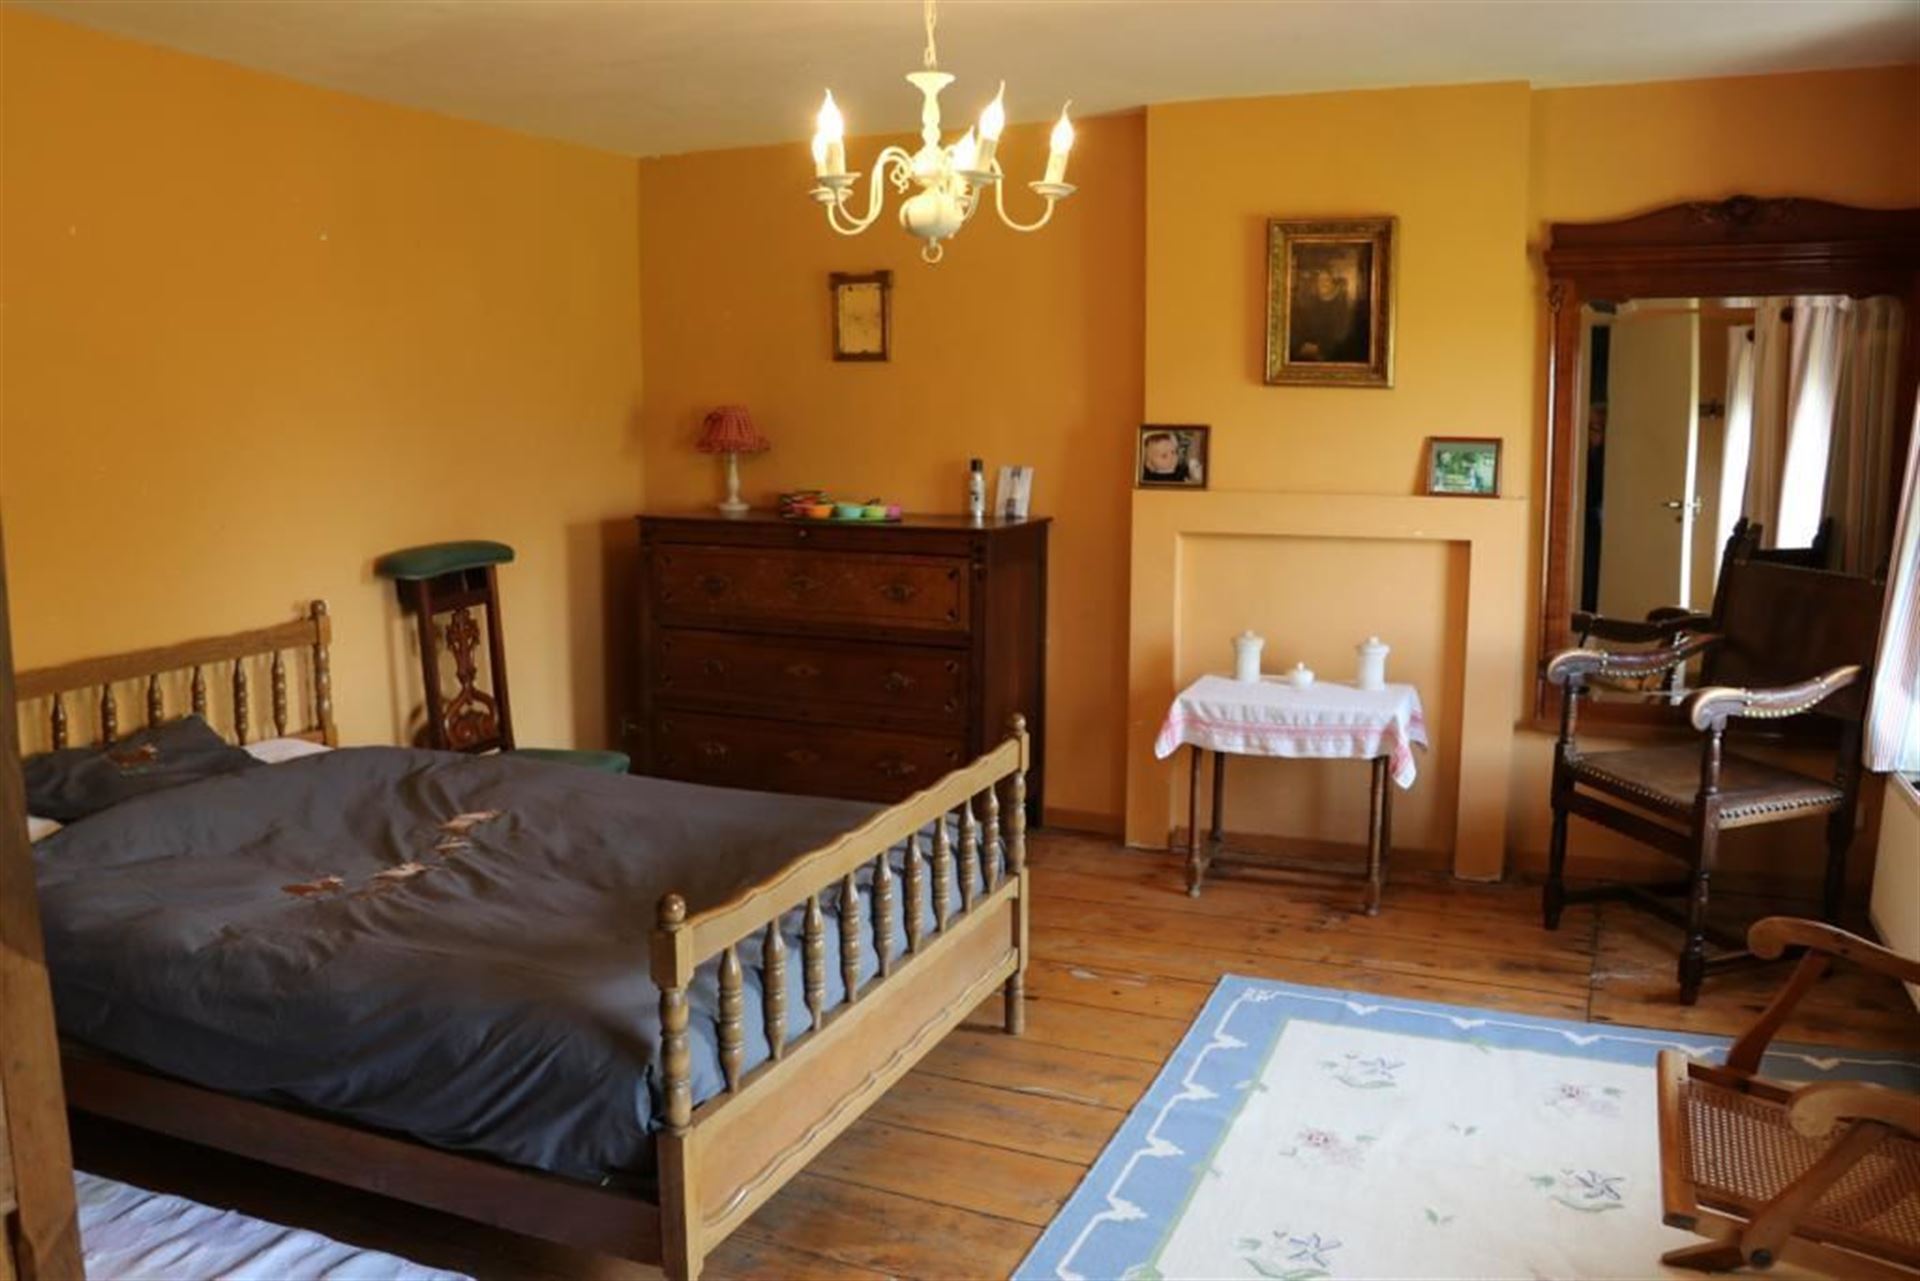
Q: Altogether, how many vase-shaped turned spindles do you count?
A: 15